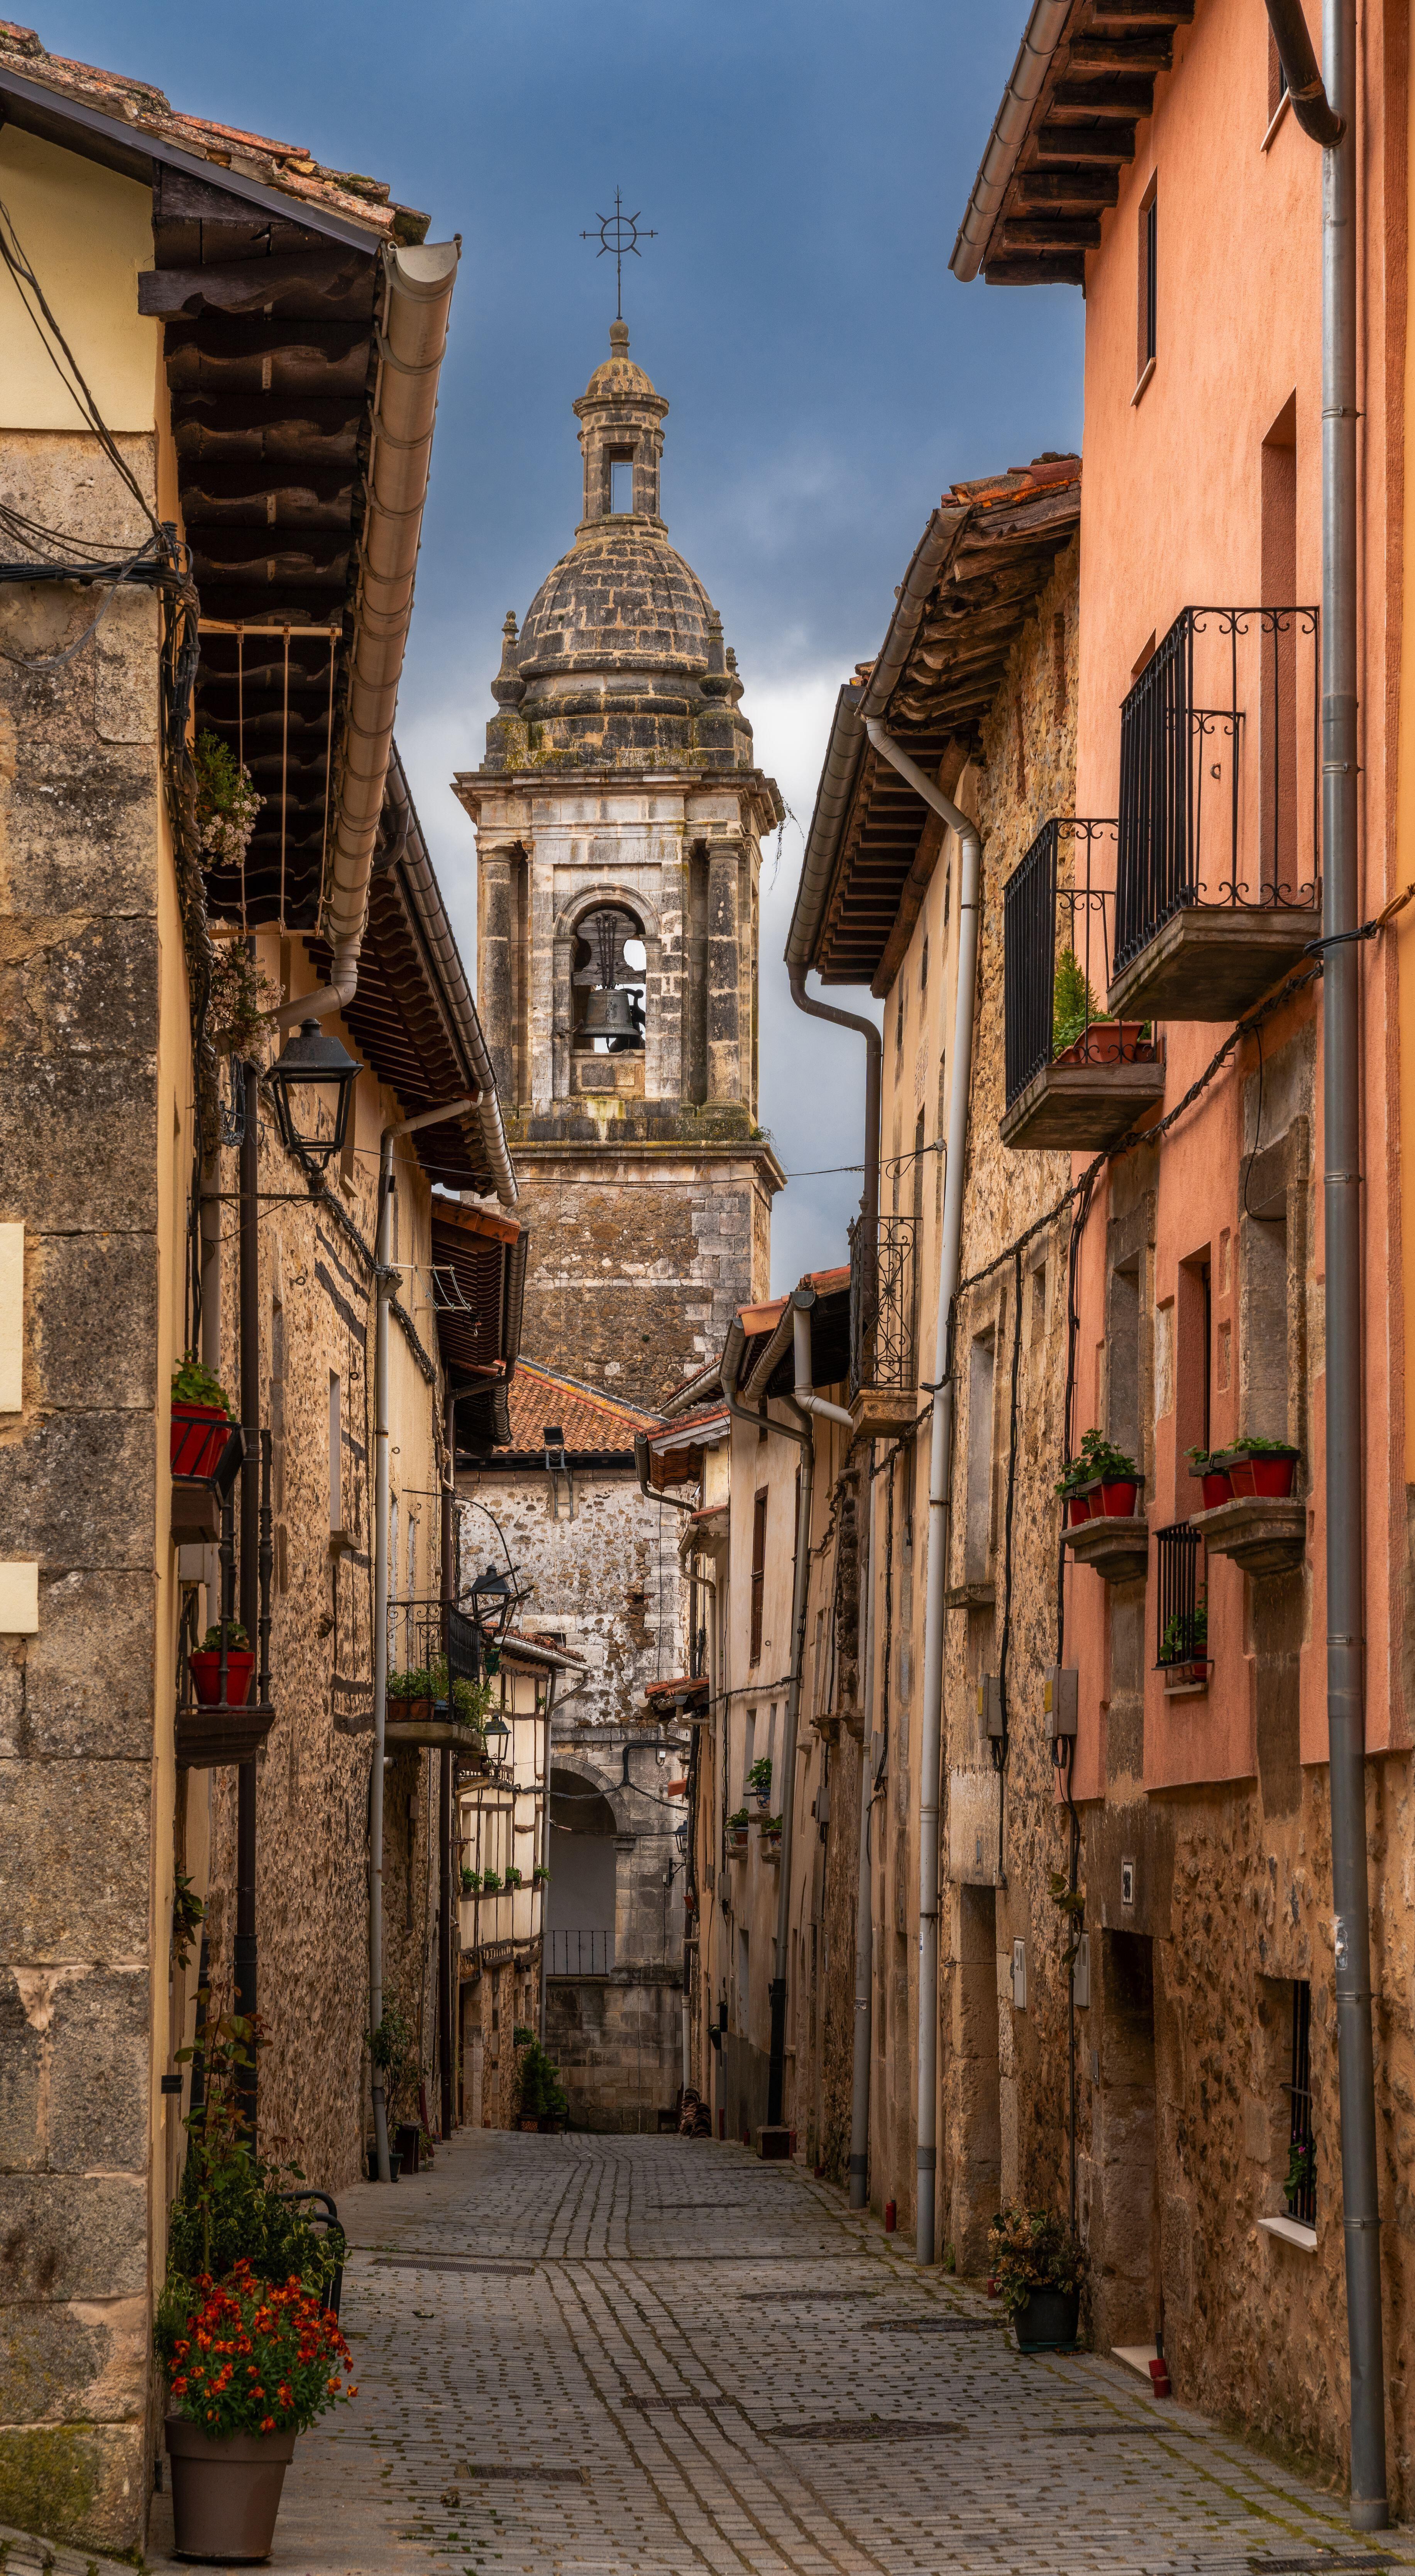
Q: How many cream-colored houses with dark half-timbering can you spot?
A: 1